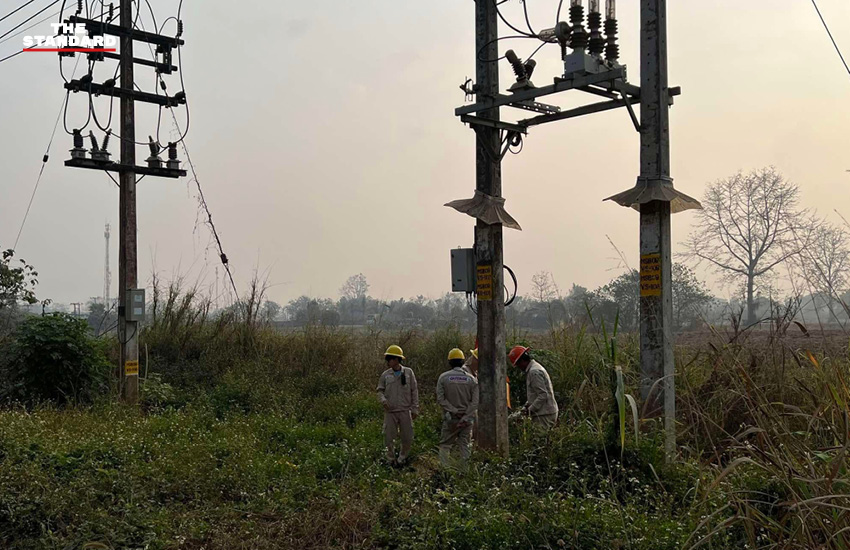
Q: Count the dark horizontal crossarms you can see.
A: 4